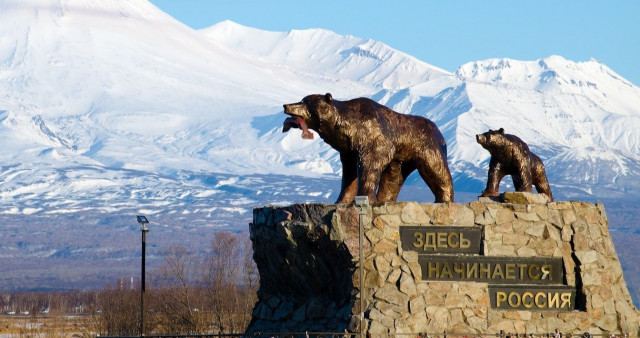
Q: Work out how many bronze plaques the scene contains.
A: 3